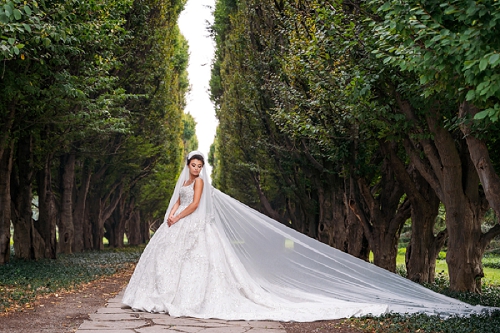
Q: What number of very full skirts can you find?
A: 1